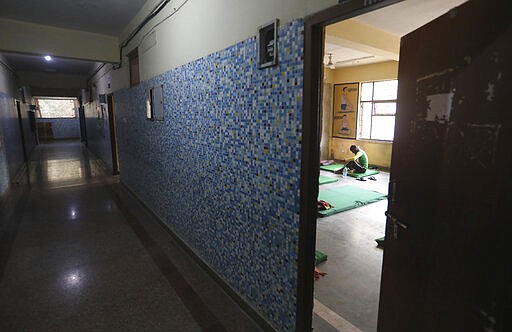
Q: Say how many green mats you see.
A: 5